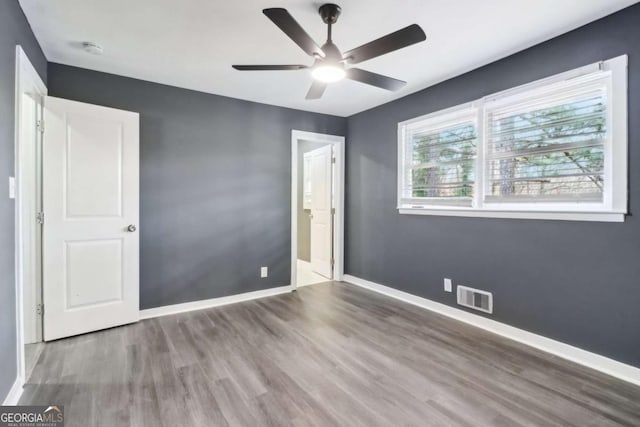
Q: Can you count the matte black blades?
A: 5